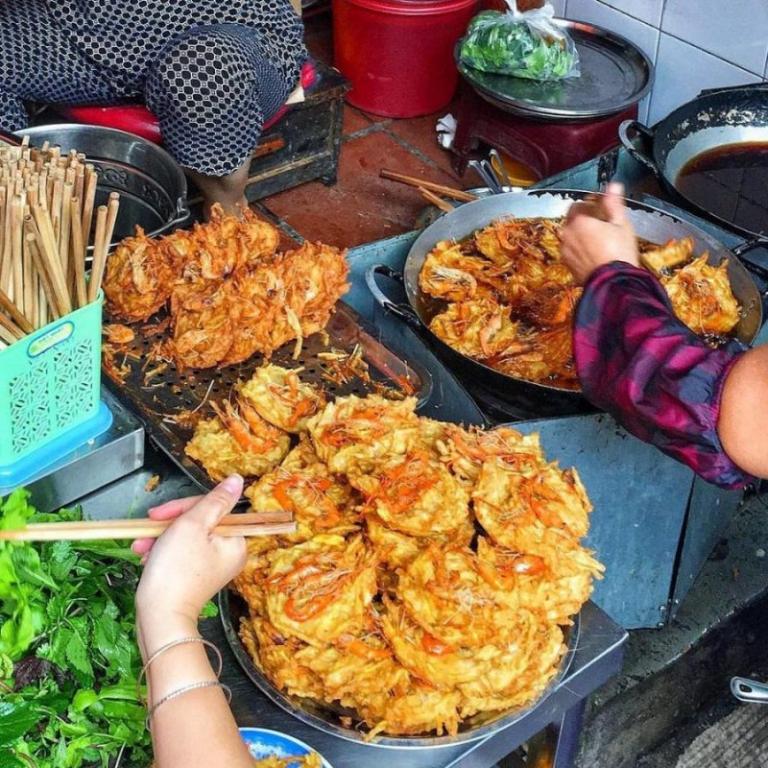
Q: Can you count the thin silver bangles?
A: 2